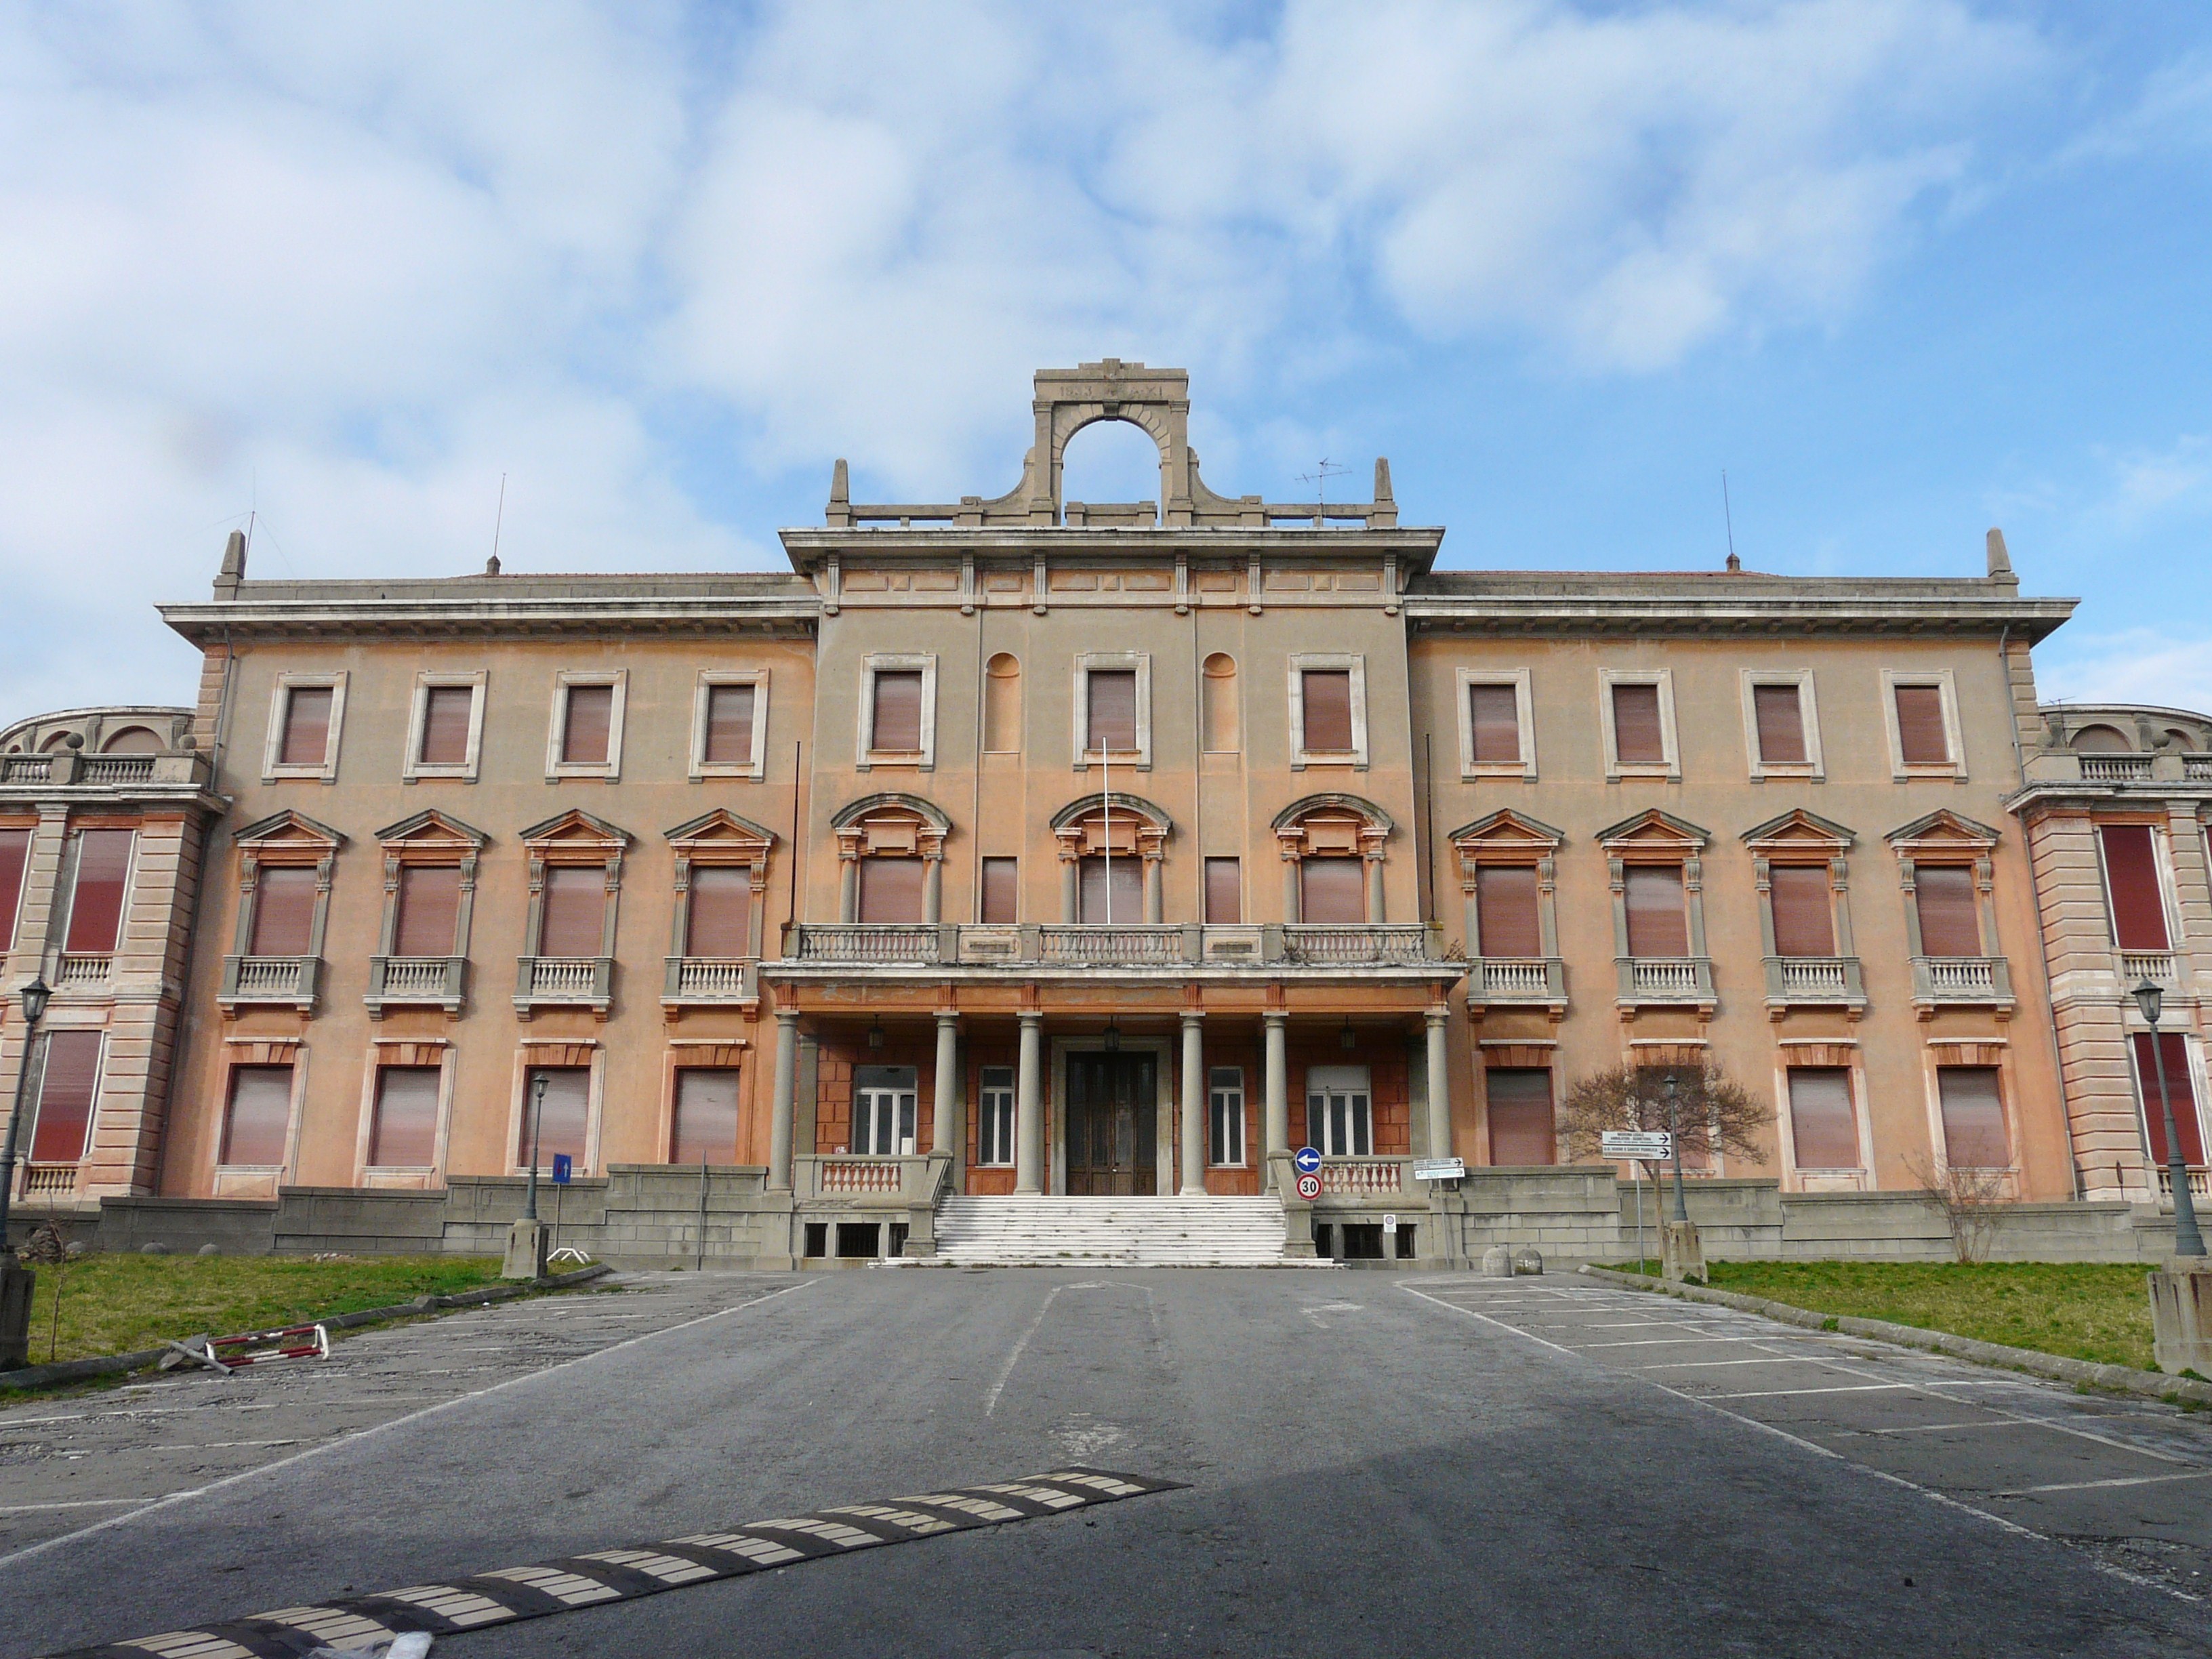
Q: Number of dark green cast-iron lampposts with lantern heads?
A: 4